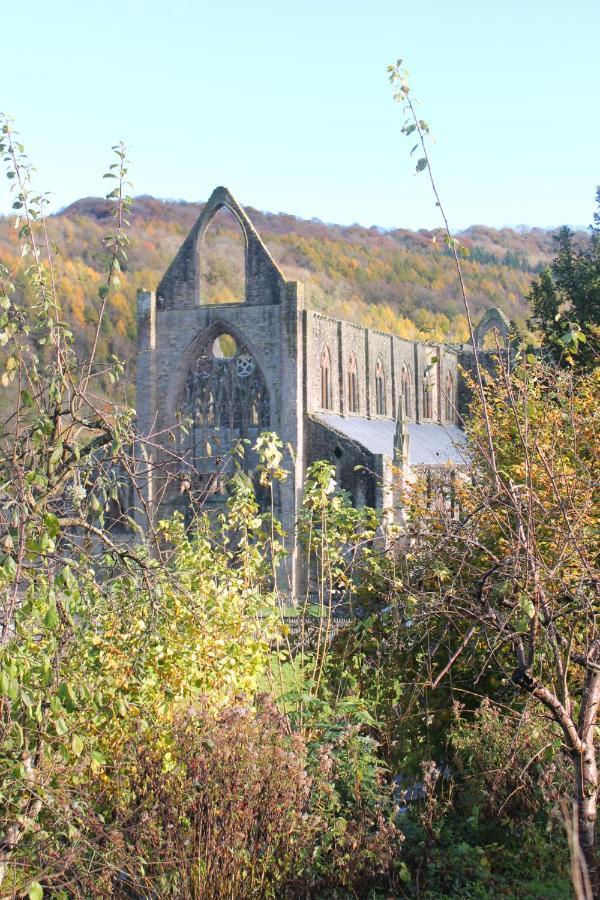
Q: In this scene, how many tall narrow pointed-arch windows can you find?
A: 6